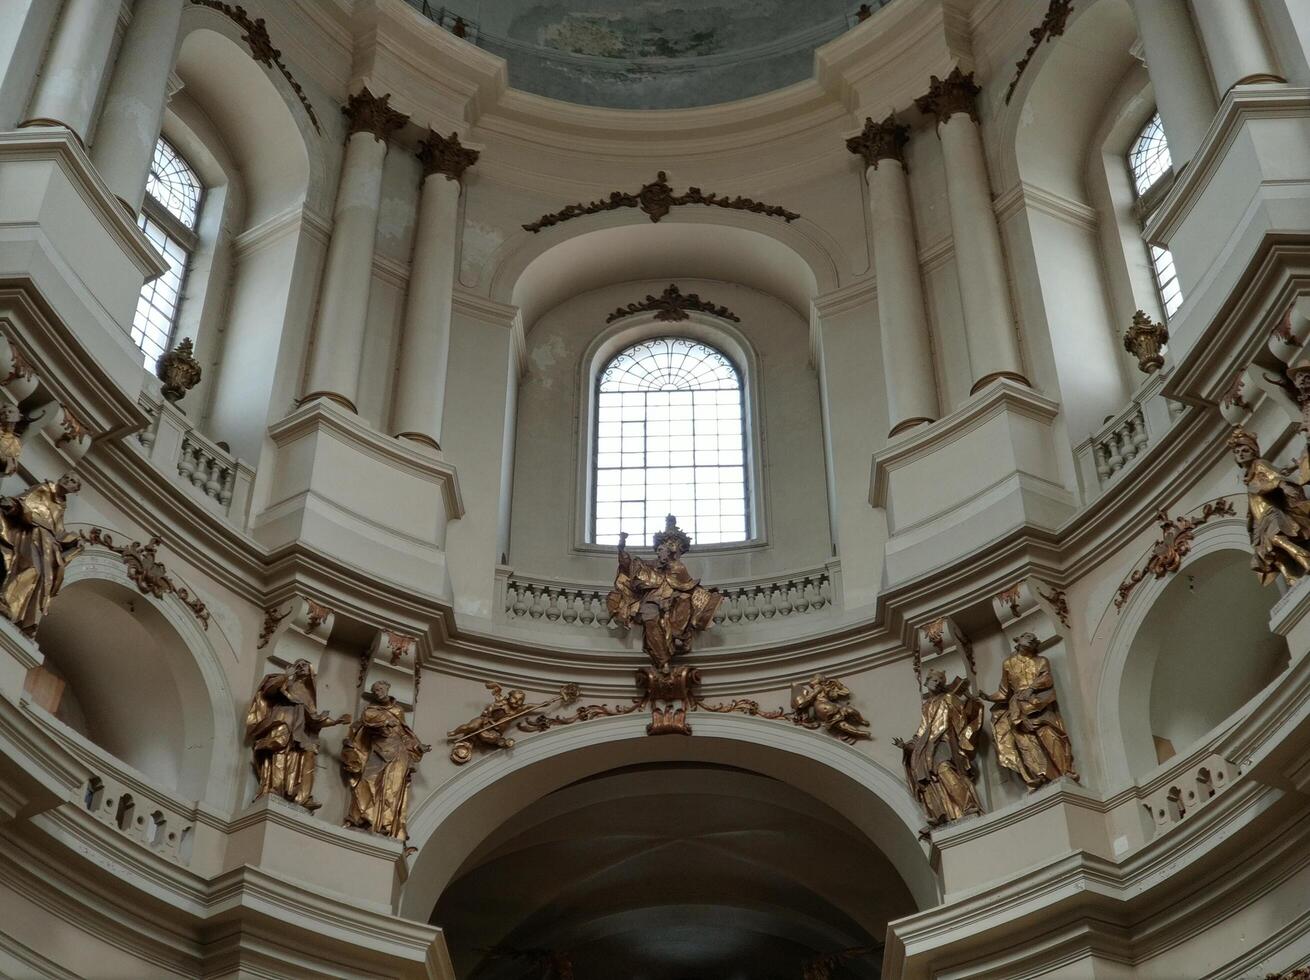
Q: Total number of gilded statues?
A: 11